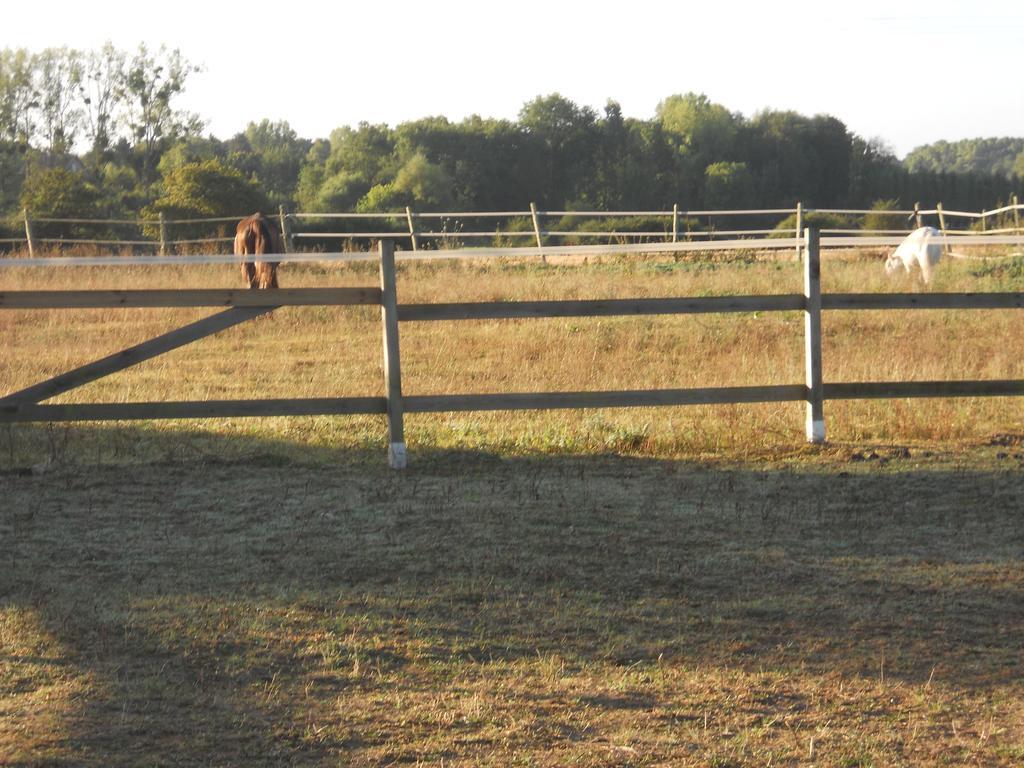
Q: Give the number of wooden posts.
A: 13